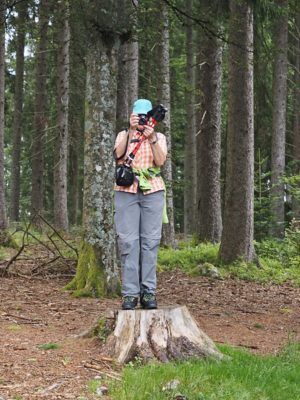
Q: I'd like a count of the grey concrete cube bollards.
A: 0